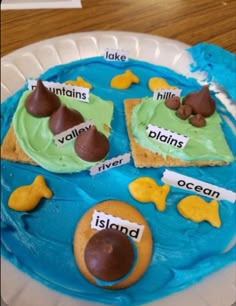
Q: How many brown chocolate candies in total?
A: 8